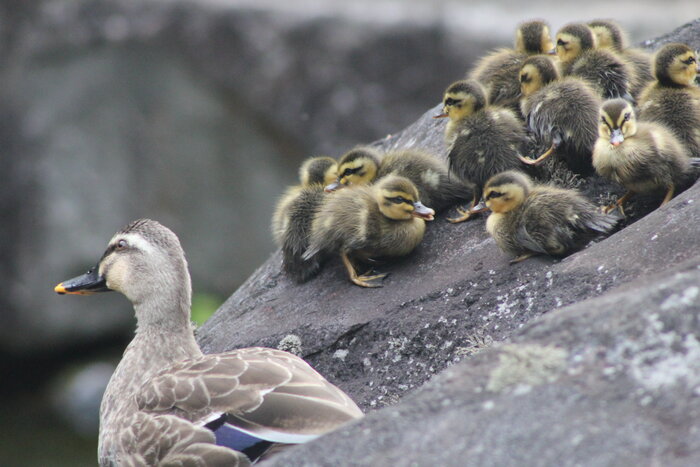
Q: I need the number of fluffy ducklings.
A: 11